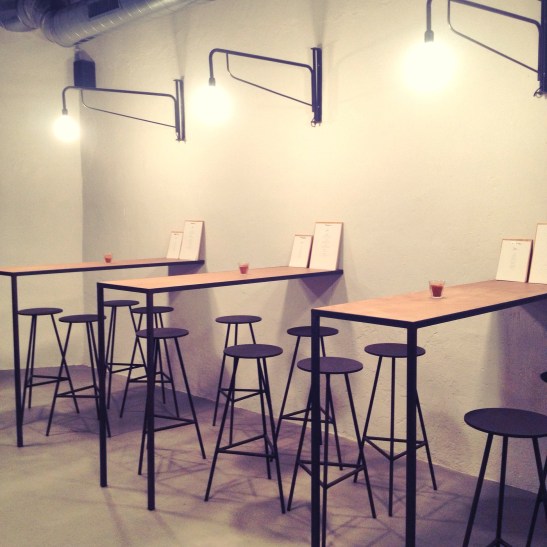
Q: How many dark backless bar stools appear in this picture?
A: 12